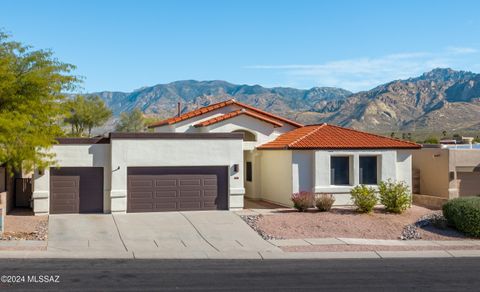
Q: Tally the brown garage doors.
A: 2